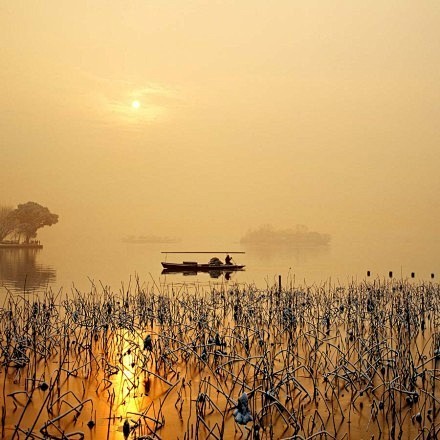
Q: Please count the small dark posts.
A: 4